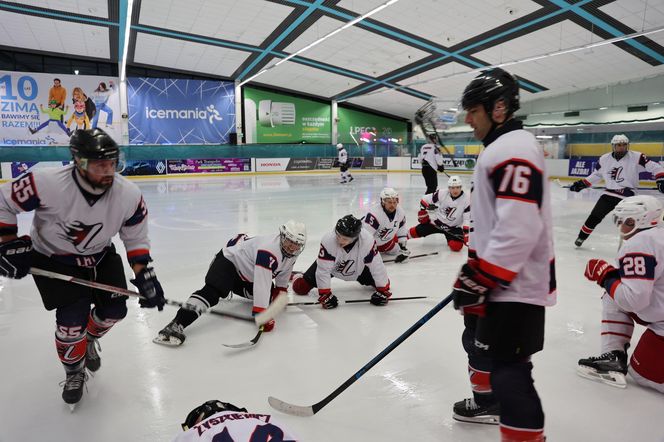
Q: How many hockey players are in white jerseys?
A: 11